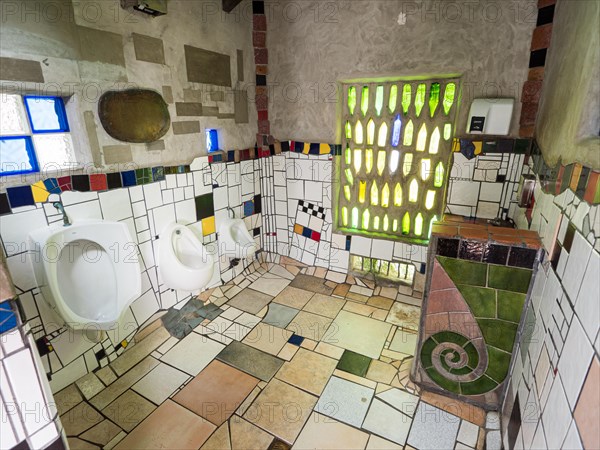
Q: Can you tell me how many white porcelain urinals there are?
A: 3